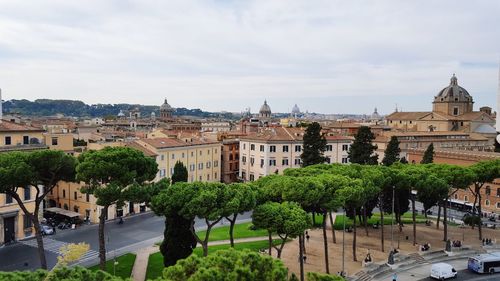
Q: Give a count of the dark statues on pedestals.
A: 2